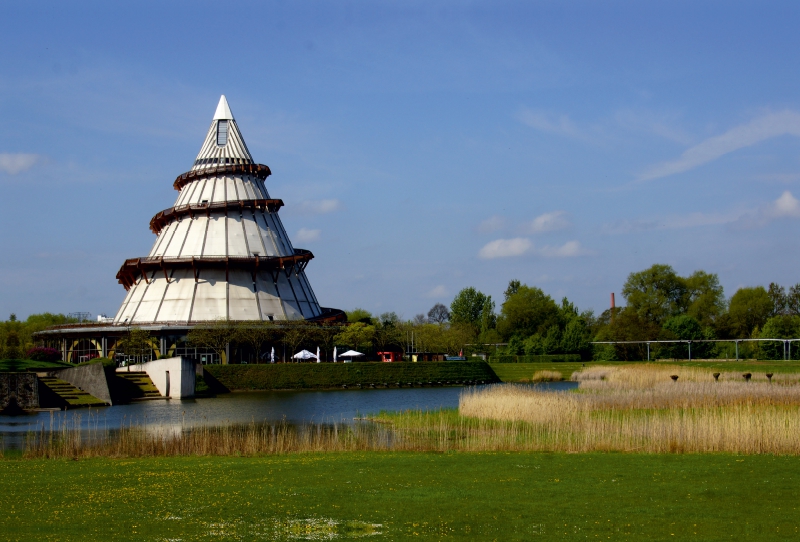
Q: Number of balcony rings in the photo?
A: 3